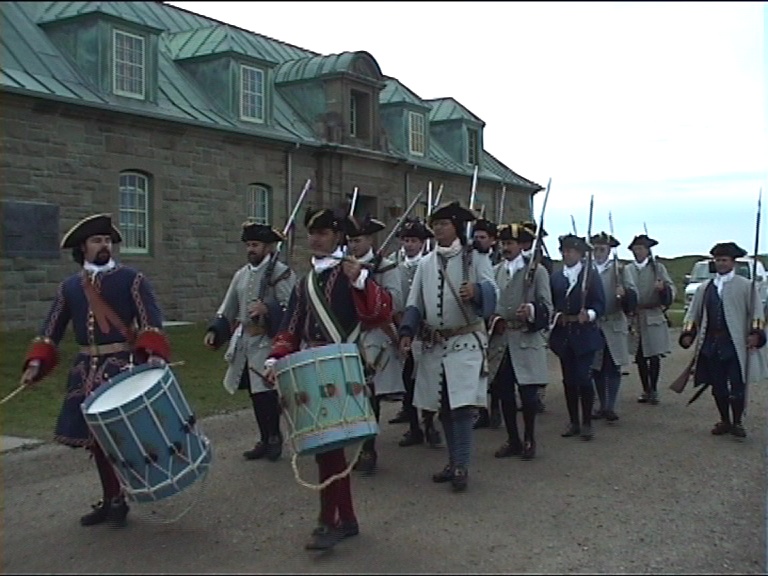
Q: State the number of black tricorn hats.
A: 13